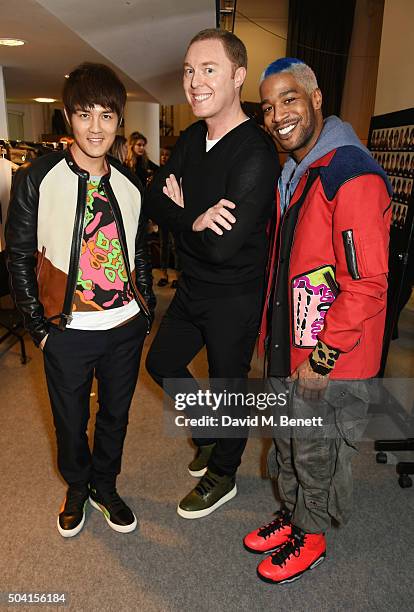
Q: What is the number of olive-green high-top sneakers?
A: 2